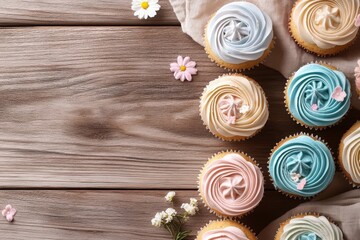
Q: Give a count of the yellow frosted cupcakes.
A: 3